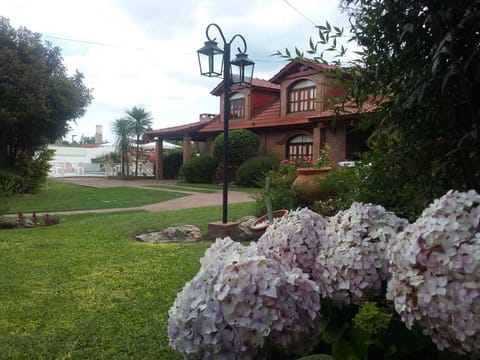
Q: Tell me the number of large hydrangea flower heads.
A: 4